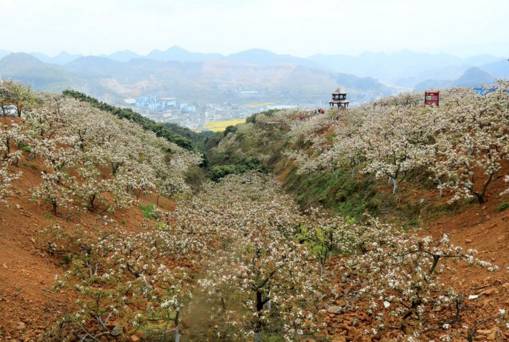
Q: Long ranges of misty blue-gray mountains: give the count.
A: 1